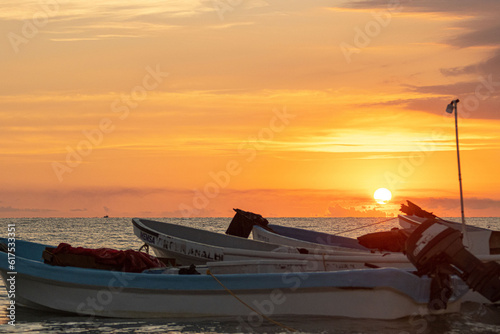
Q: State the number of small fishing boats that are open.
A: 4